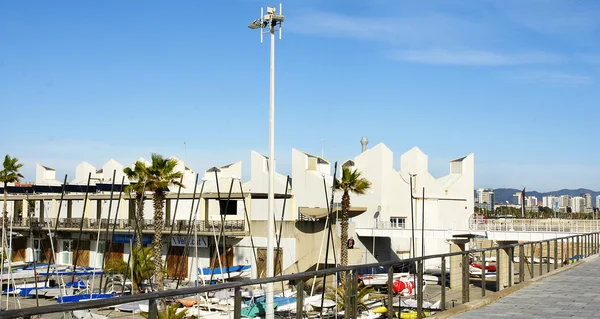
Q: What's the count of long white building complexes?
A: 1